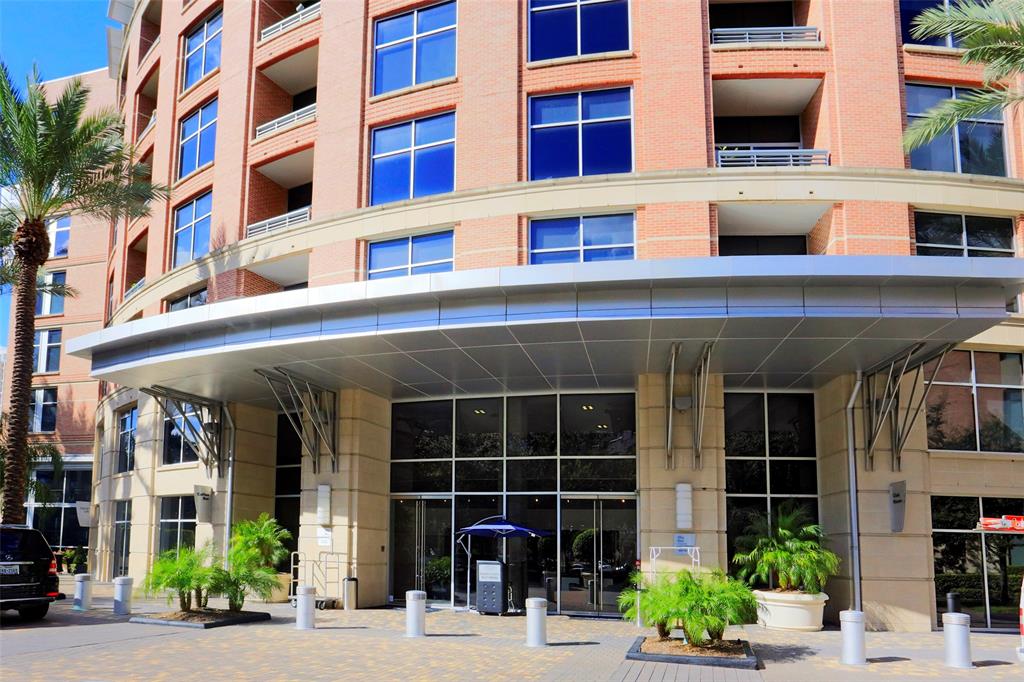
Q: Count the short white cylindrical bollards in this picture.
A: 7